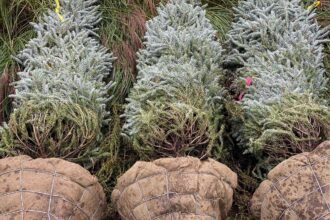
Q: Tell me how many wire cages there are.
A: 3